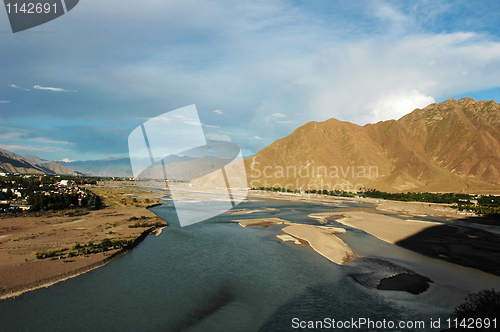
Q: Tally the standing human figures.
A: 0